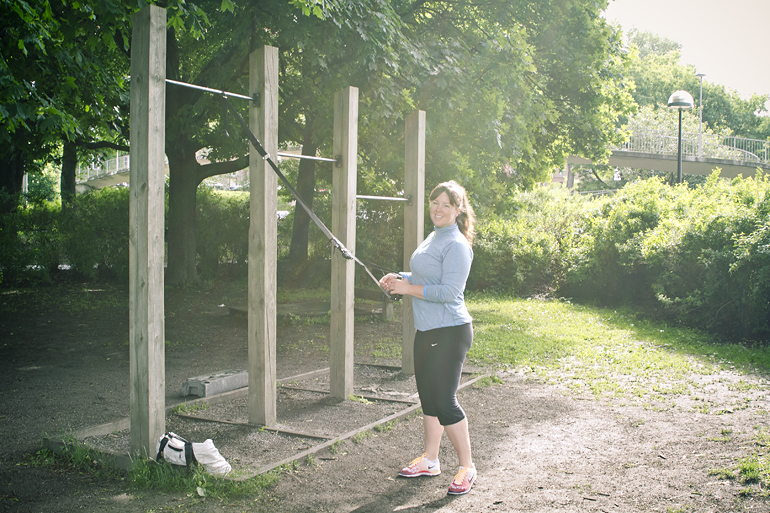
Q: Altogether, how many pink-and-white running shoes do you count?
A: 2